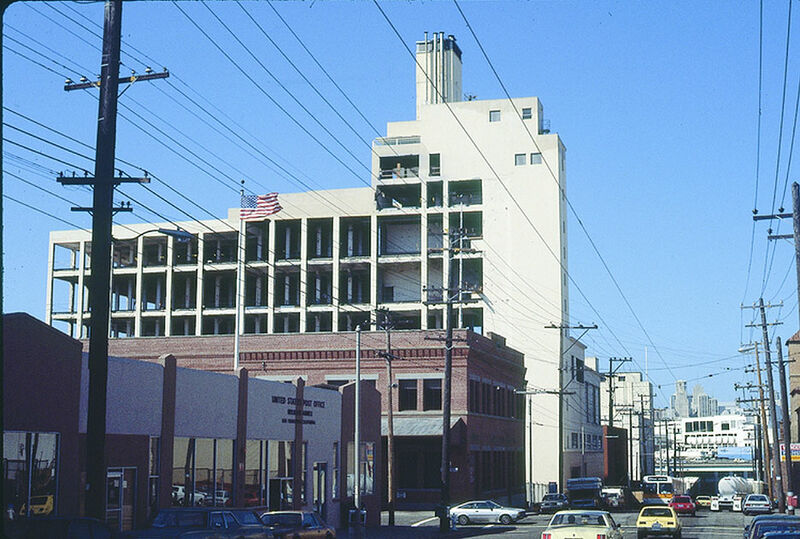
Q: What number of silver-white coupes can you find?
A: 1